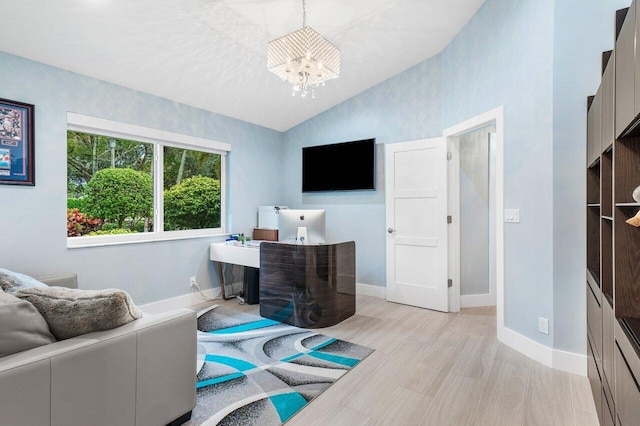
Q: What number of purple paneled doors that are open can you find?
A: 0